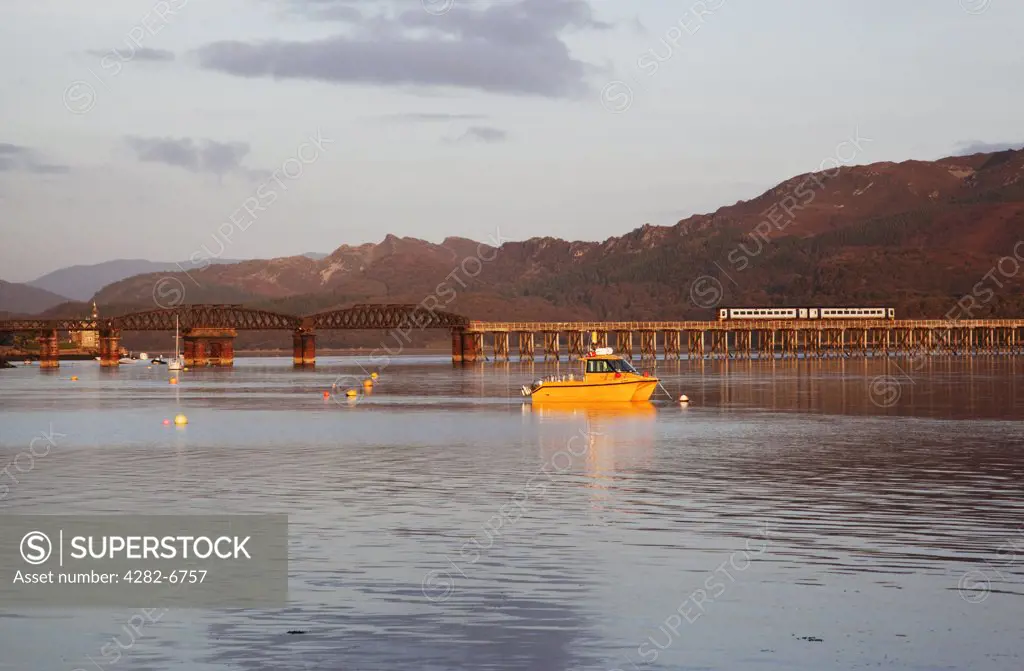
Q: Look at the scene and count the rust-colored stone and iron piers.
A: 5